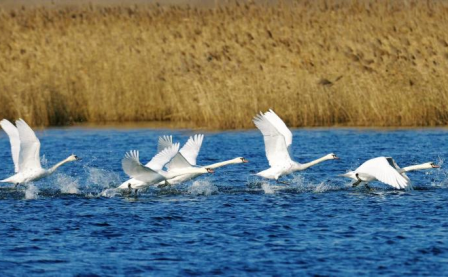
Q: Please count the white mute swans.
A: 5